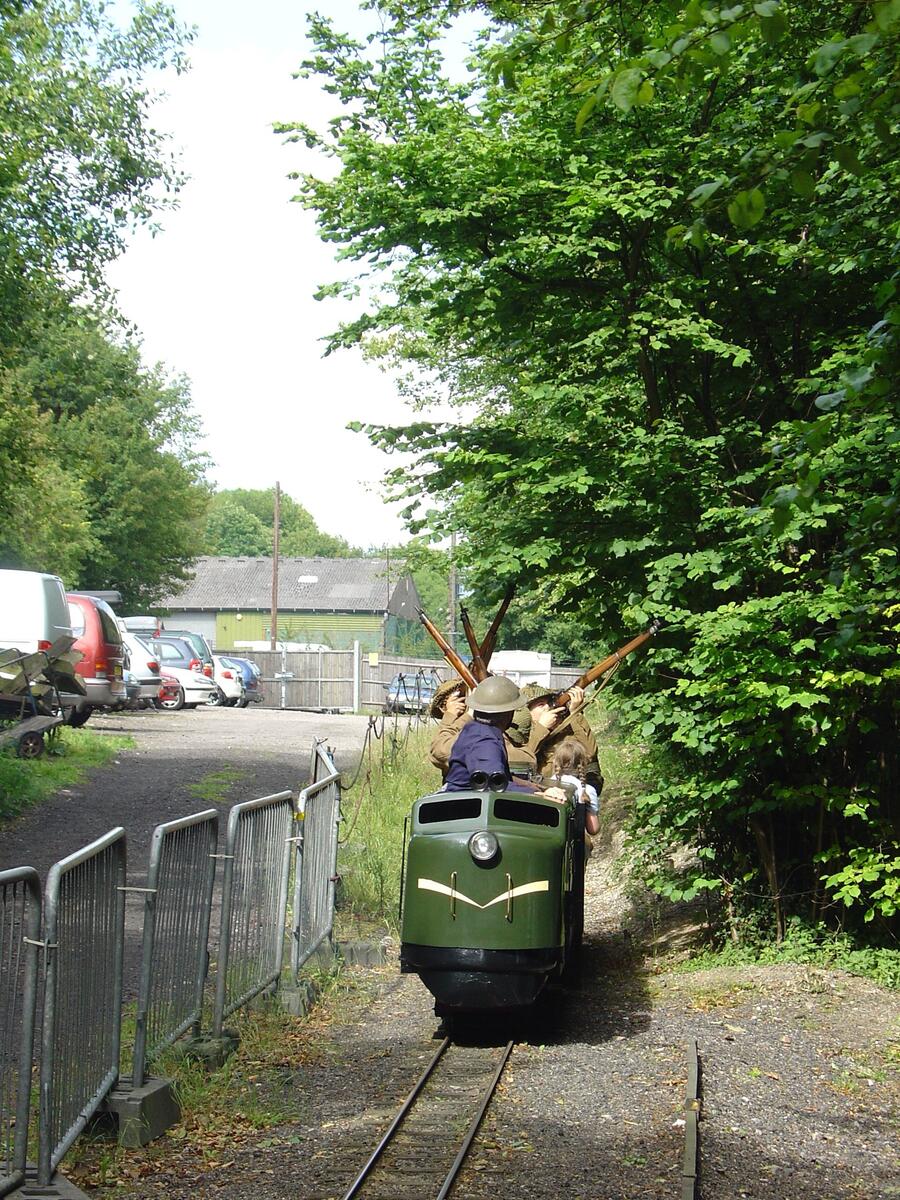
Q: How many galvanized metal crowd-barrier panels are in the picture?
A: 6